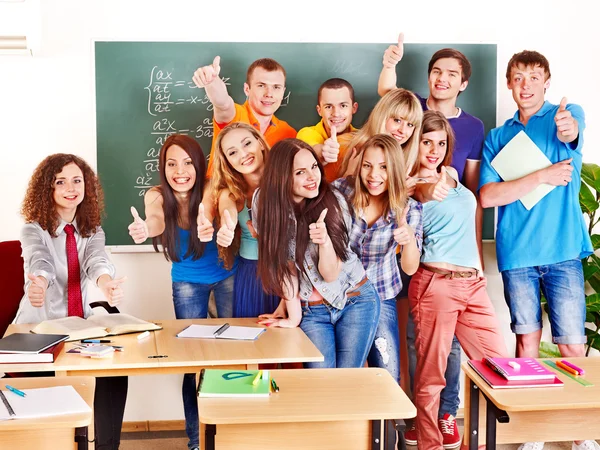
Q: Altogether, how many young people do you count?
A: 11